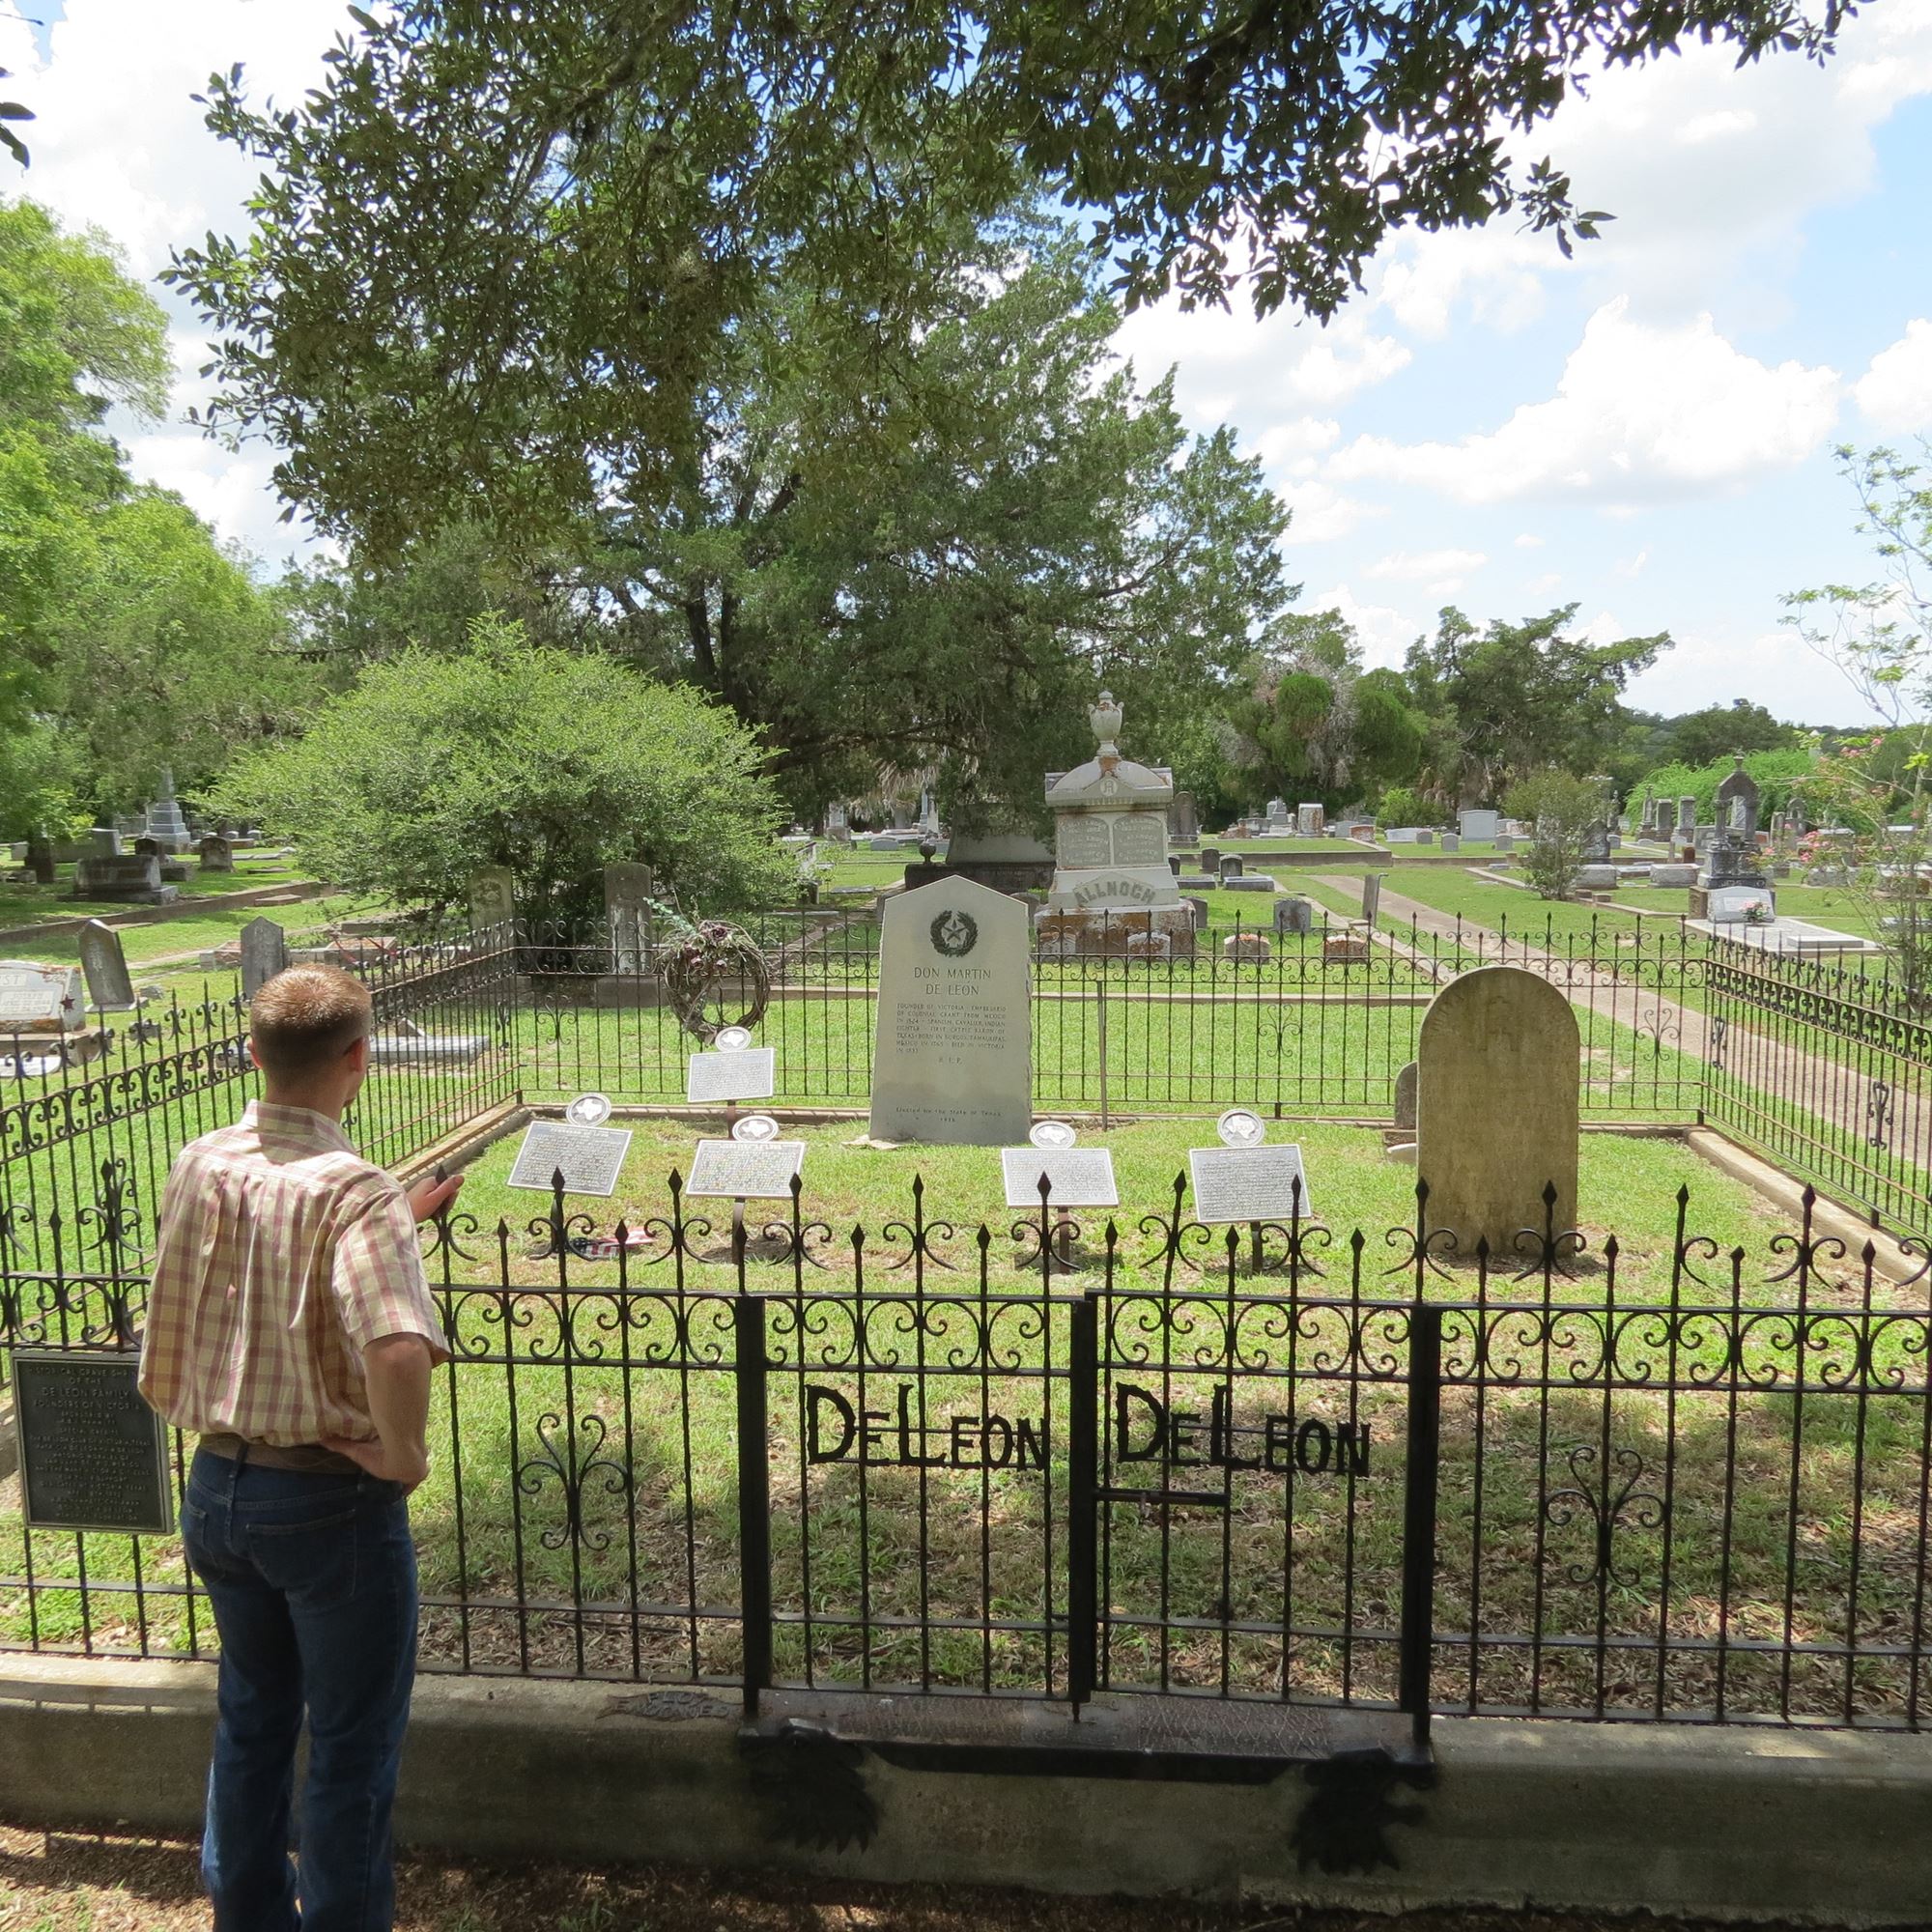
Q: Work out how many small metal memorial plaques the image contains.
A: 5